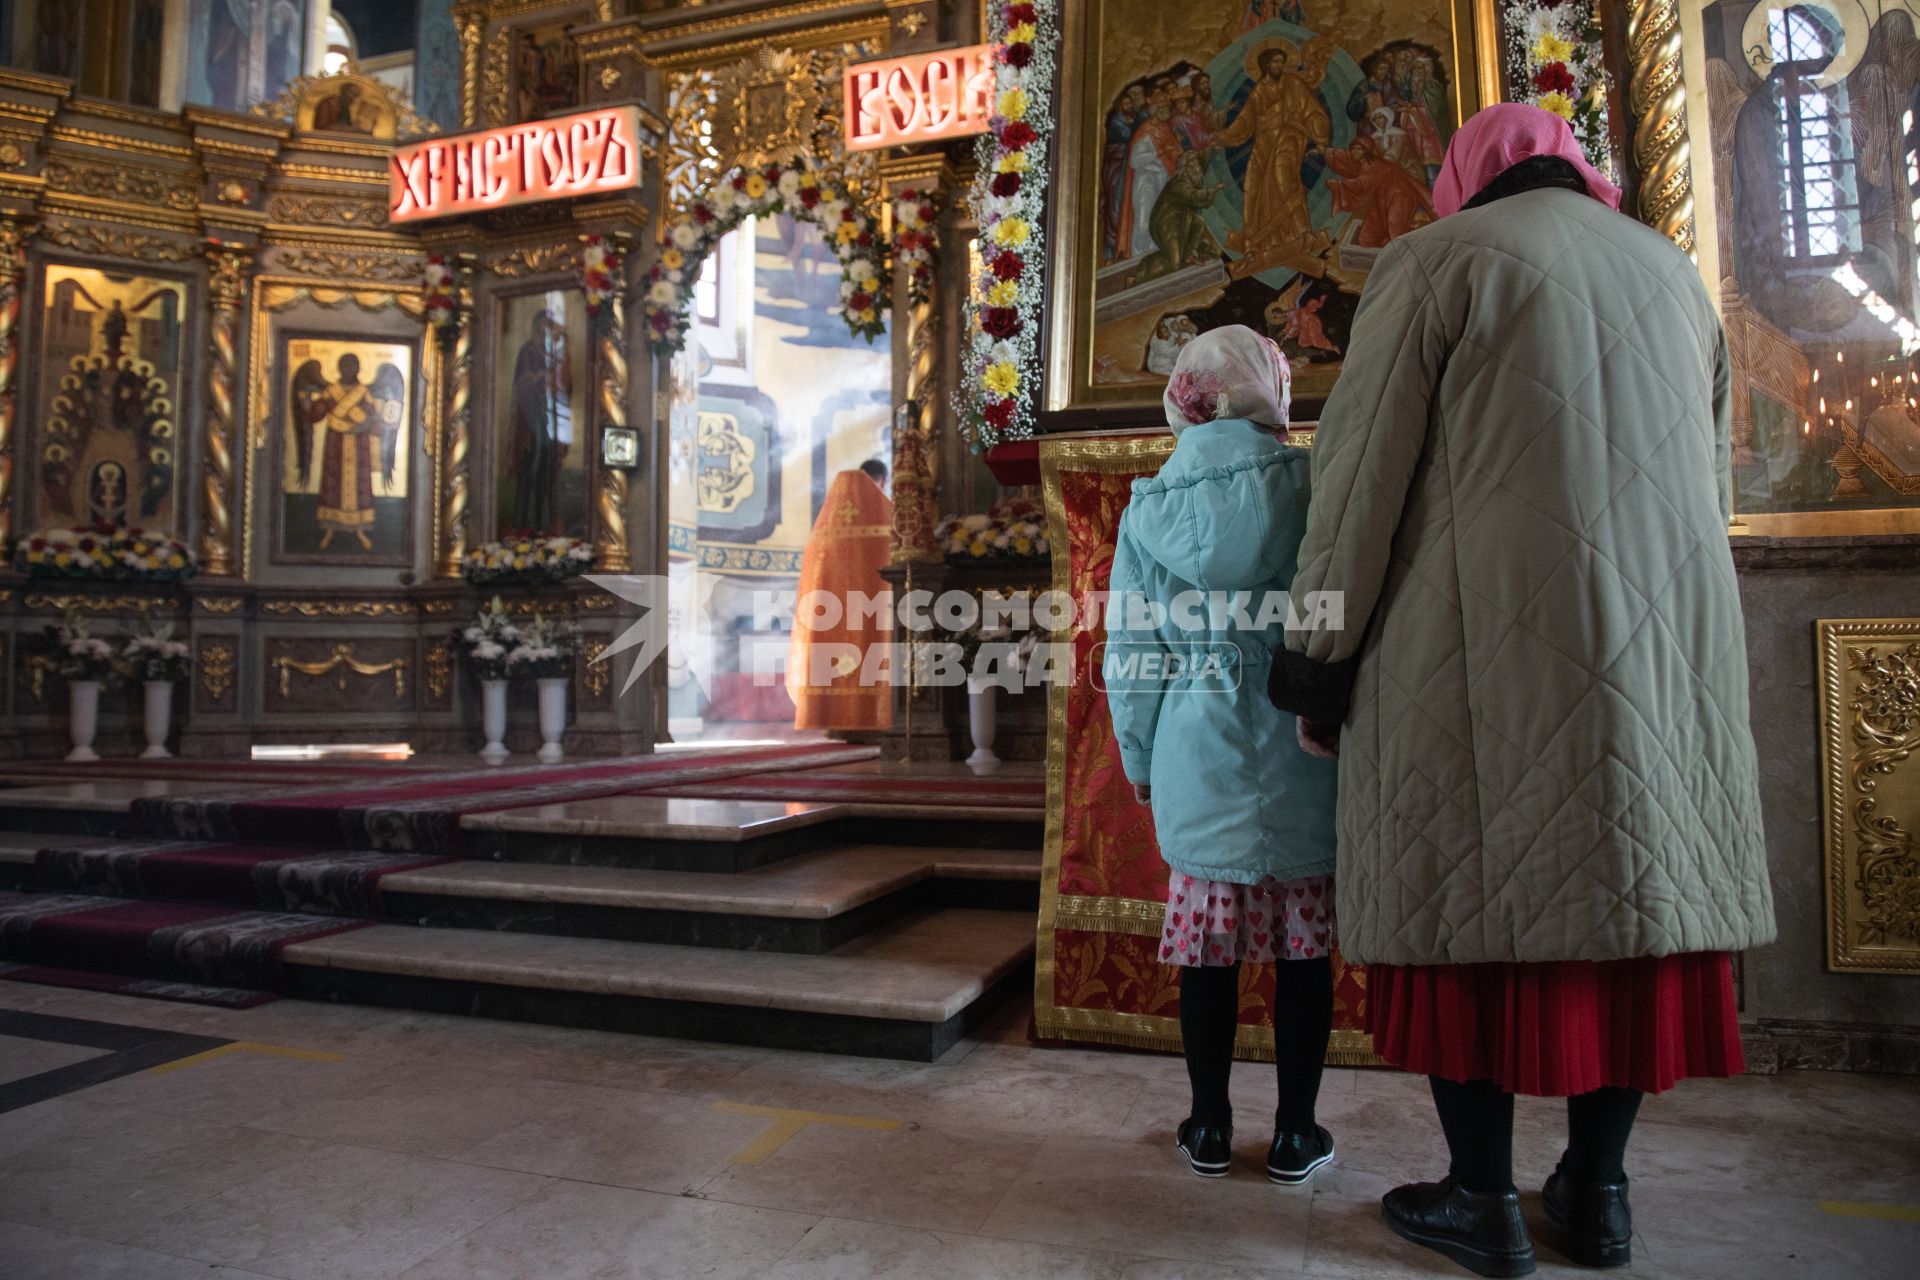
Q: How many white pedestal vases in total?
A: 5